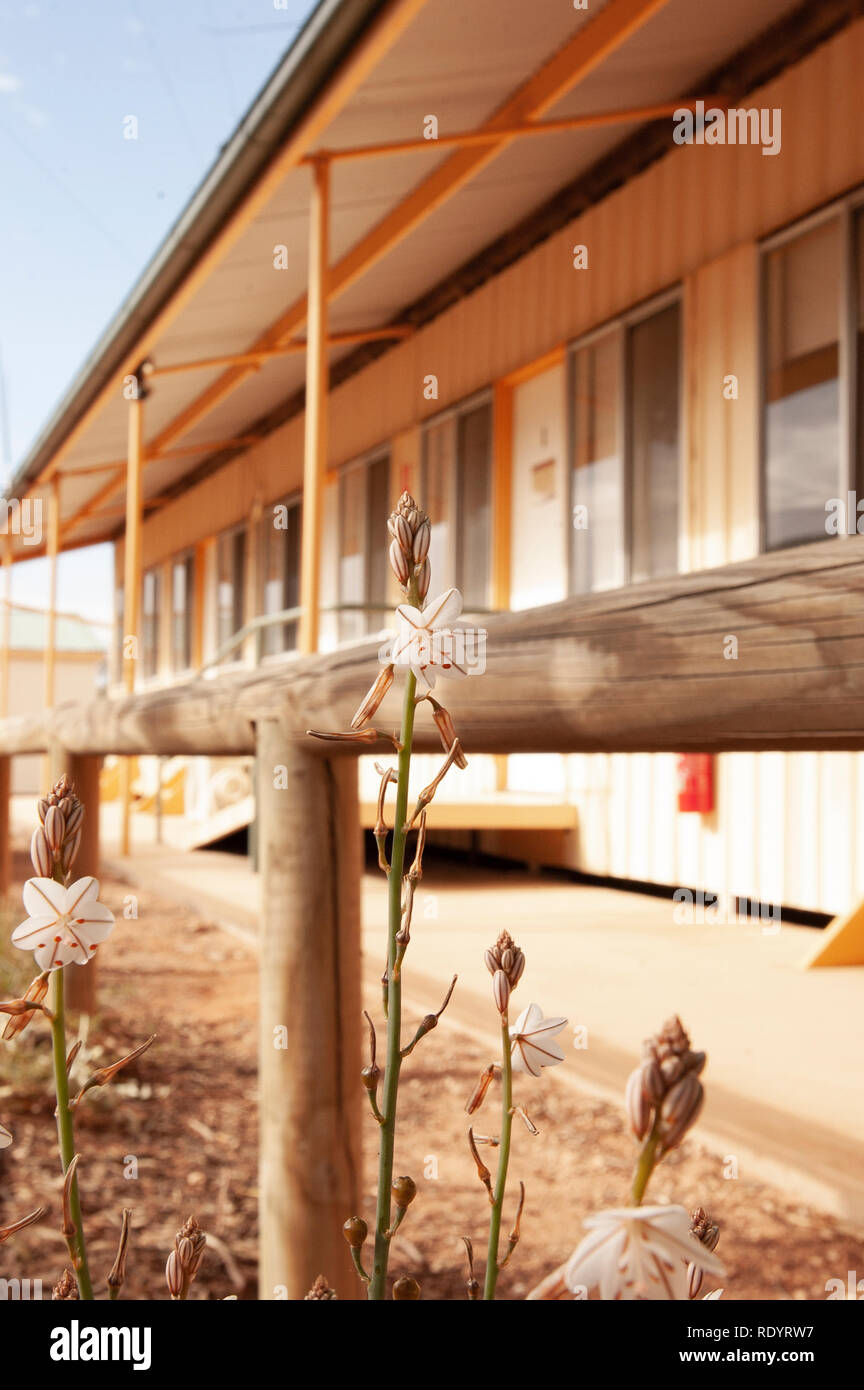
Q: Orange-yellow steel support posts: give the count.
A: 4